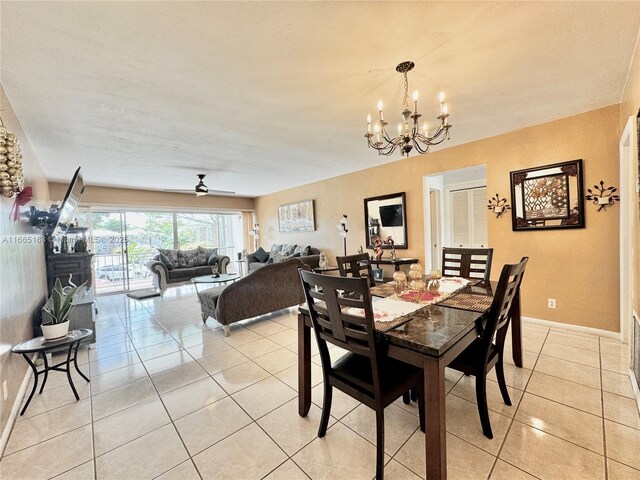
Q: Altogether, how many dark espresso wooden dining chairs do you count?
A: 4